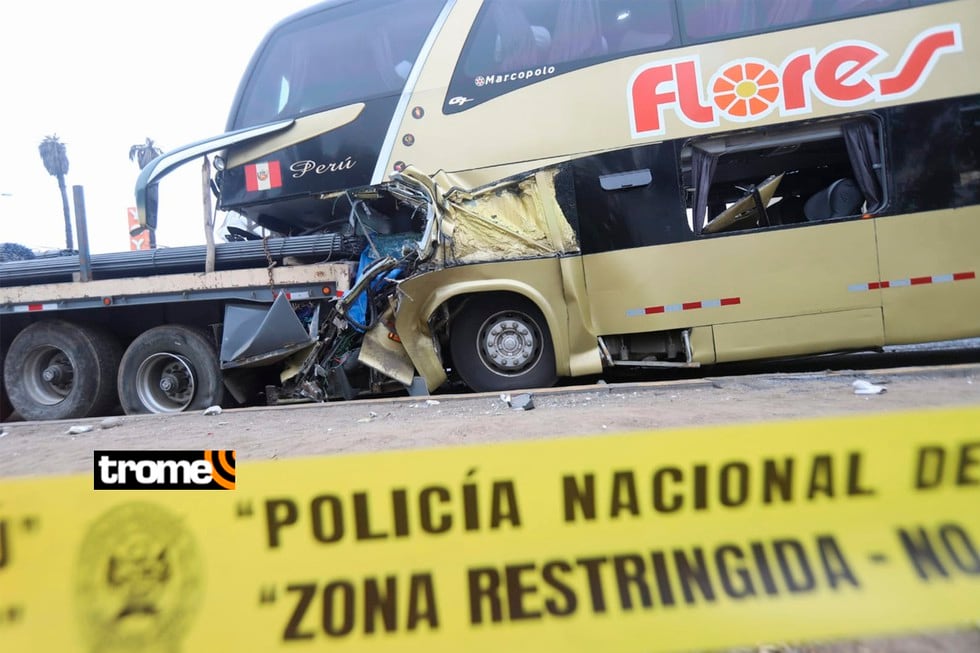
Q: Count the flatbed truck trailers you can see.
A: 1